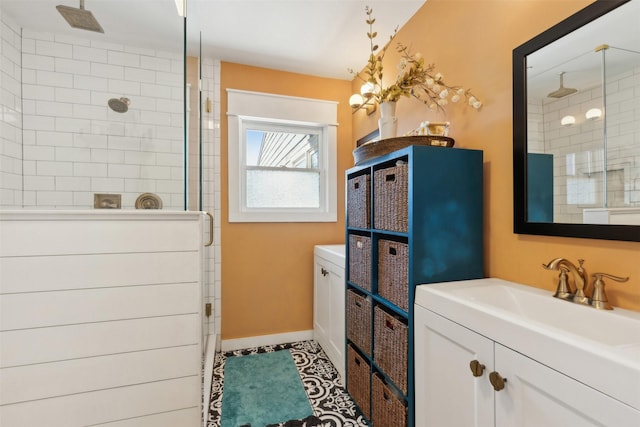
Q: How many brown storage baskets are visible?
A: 8